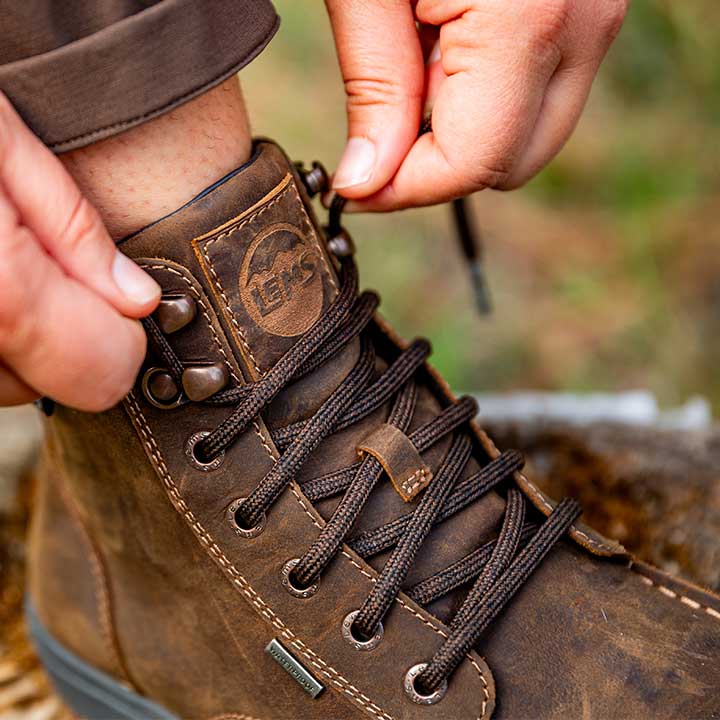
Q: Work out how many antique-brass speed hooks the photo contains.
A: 4